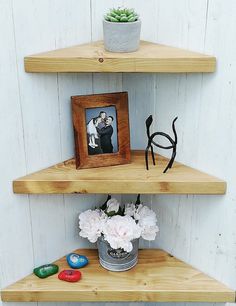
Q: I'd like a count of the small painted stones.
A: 3